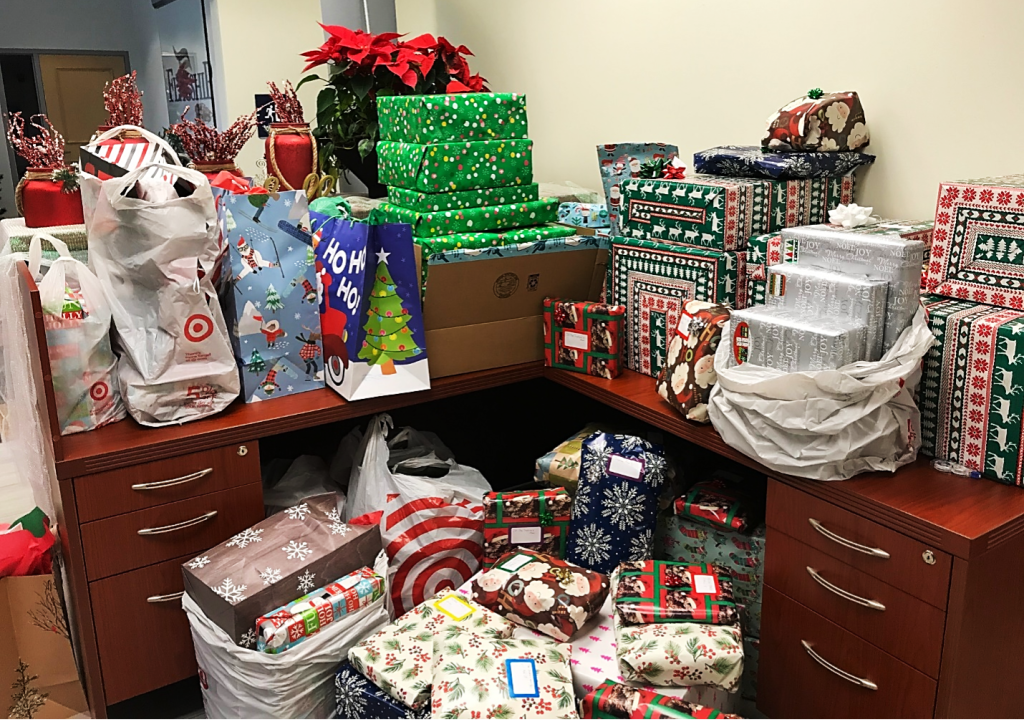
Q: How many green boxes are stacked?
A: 5